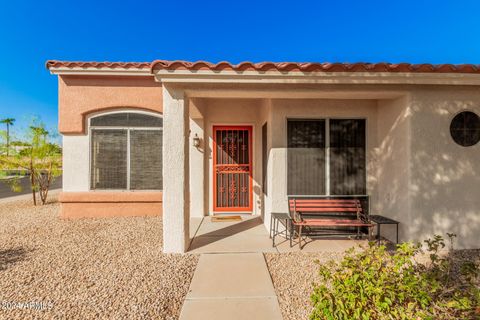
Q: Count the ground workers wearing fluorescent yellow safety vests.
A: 0